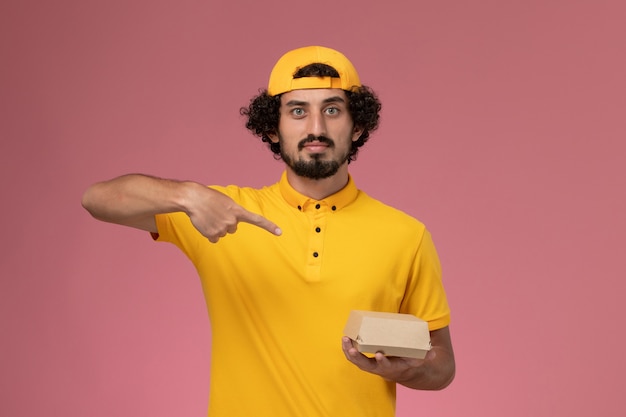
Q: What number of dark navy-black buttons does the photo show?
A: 5